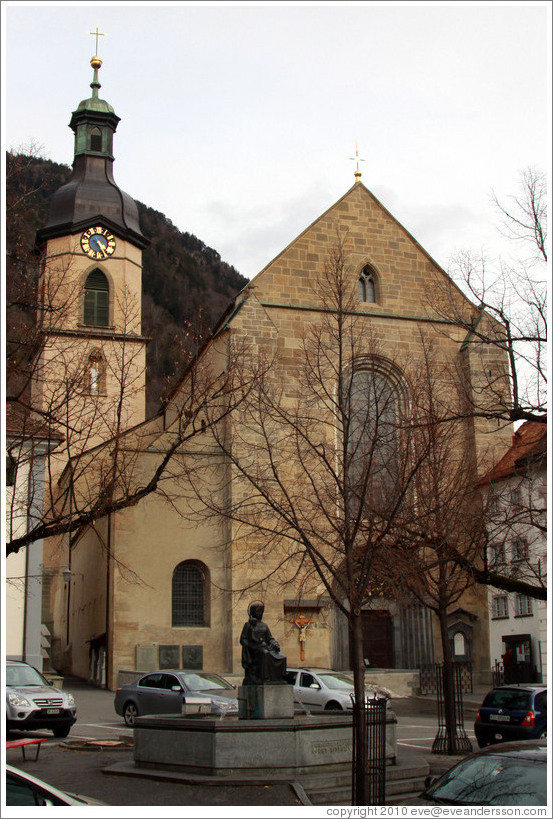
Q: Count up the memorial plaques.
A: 3